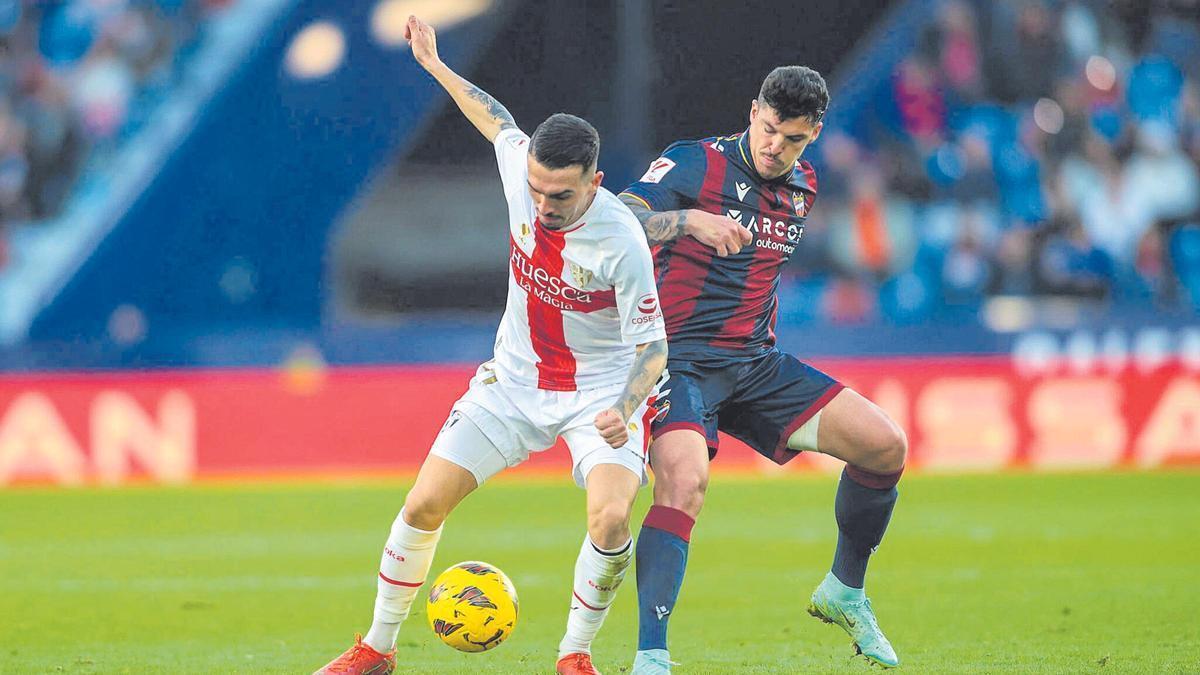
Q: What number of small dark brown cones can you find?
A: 0